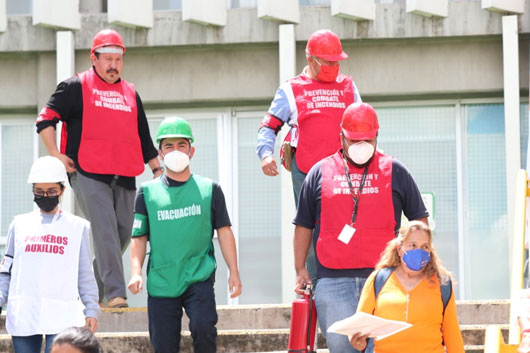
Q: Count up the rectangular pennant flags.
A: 0